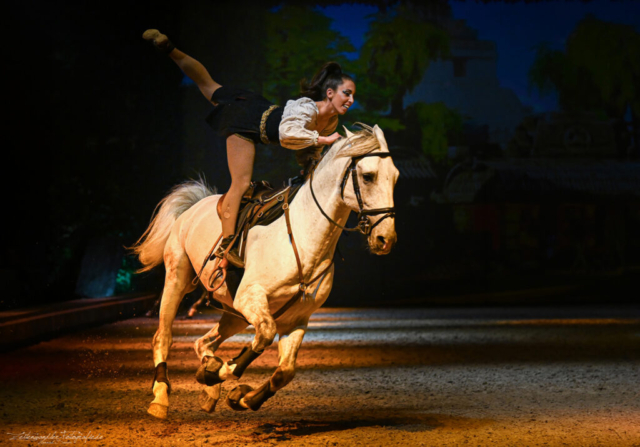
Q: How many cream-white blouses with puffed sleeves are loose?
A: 1